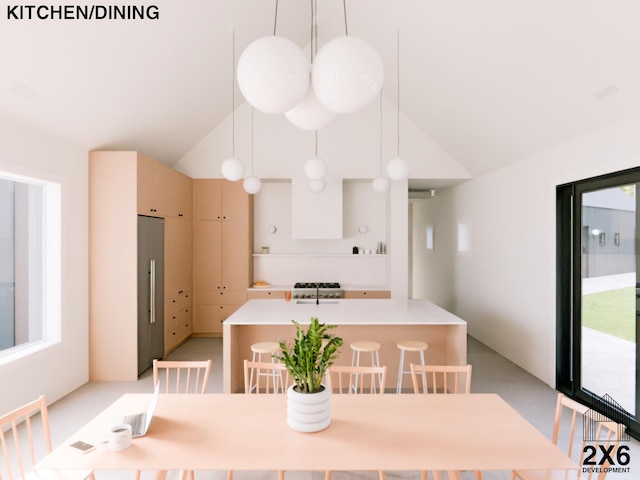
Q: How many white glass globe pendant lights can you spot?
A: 9